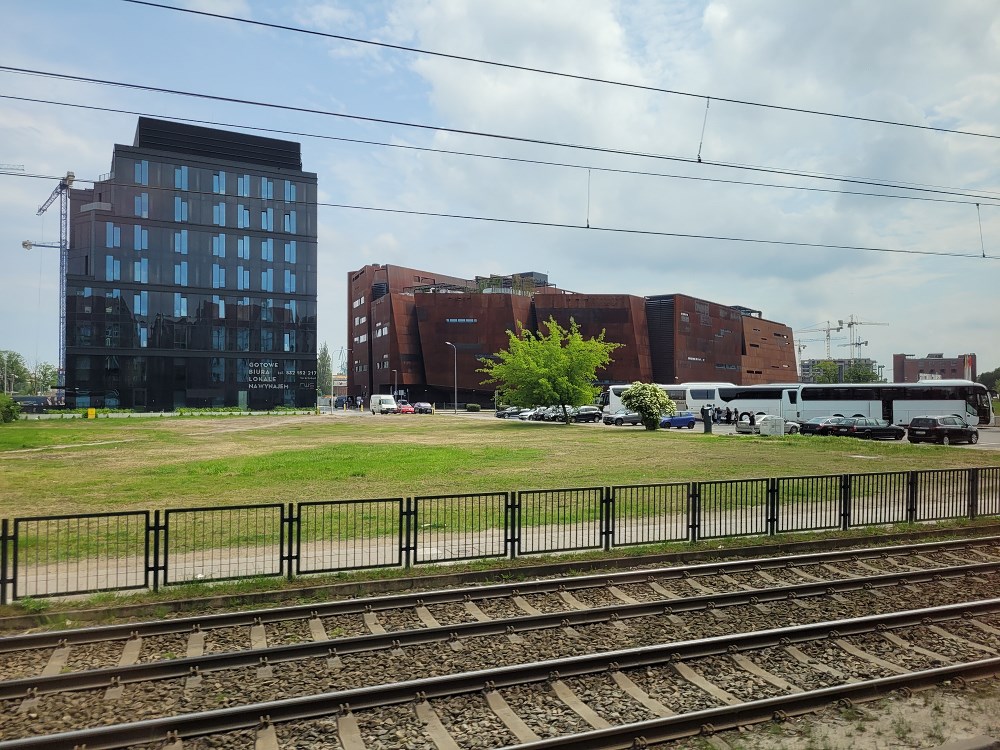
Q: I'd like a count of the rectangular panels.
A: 11